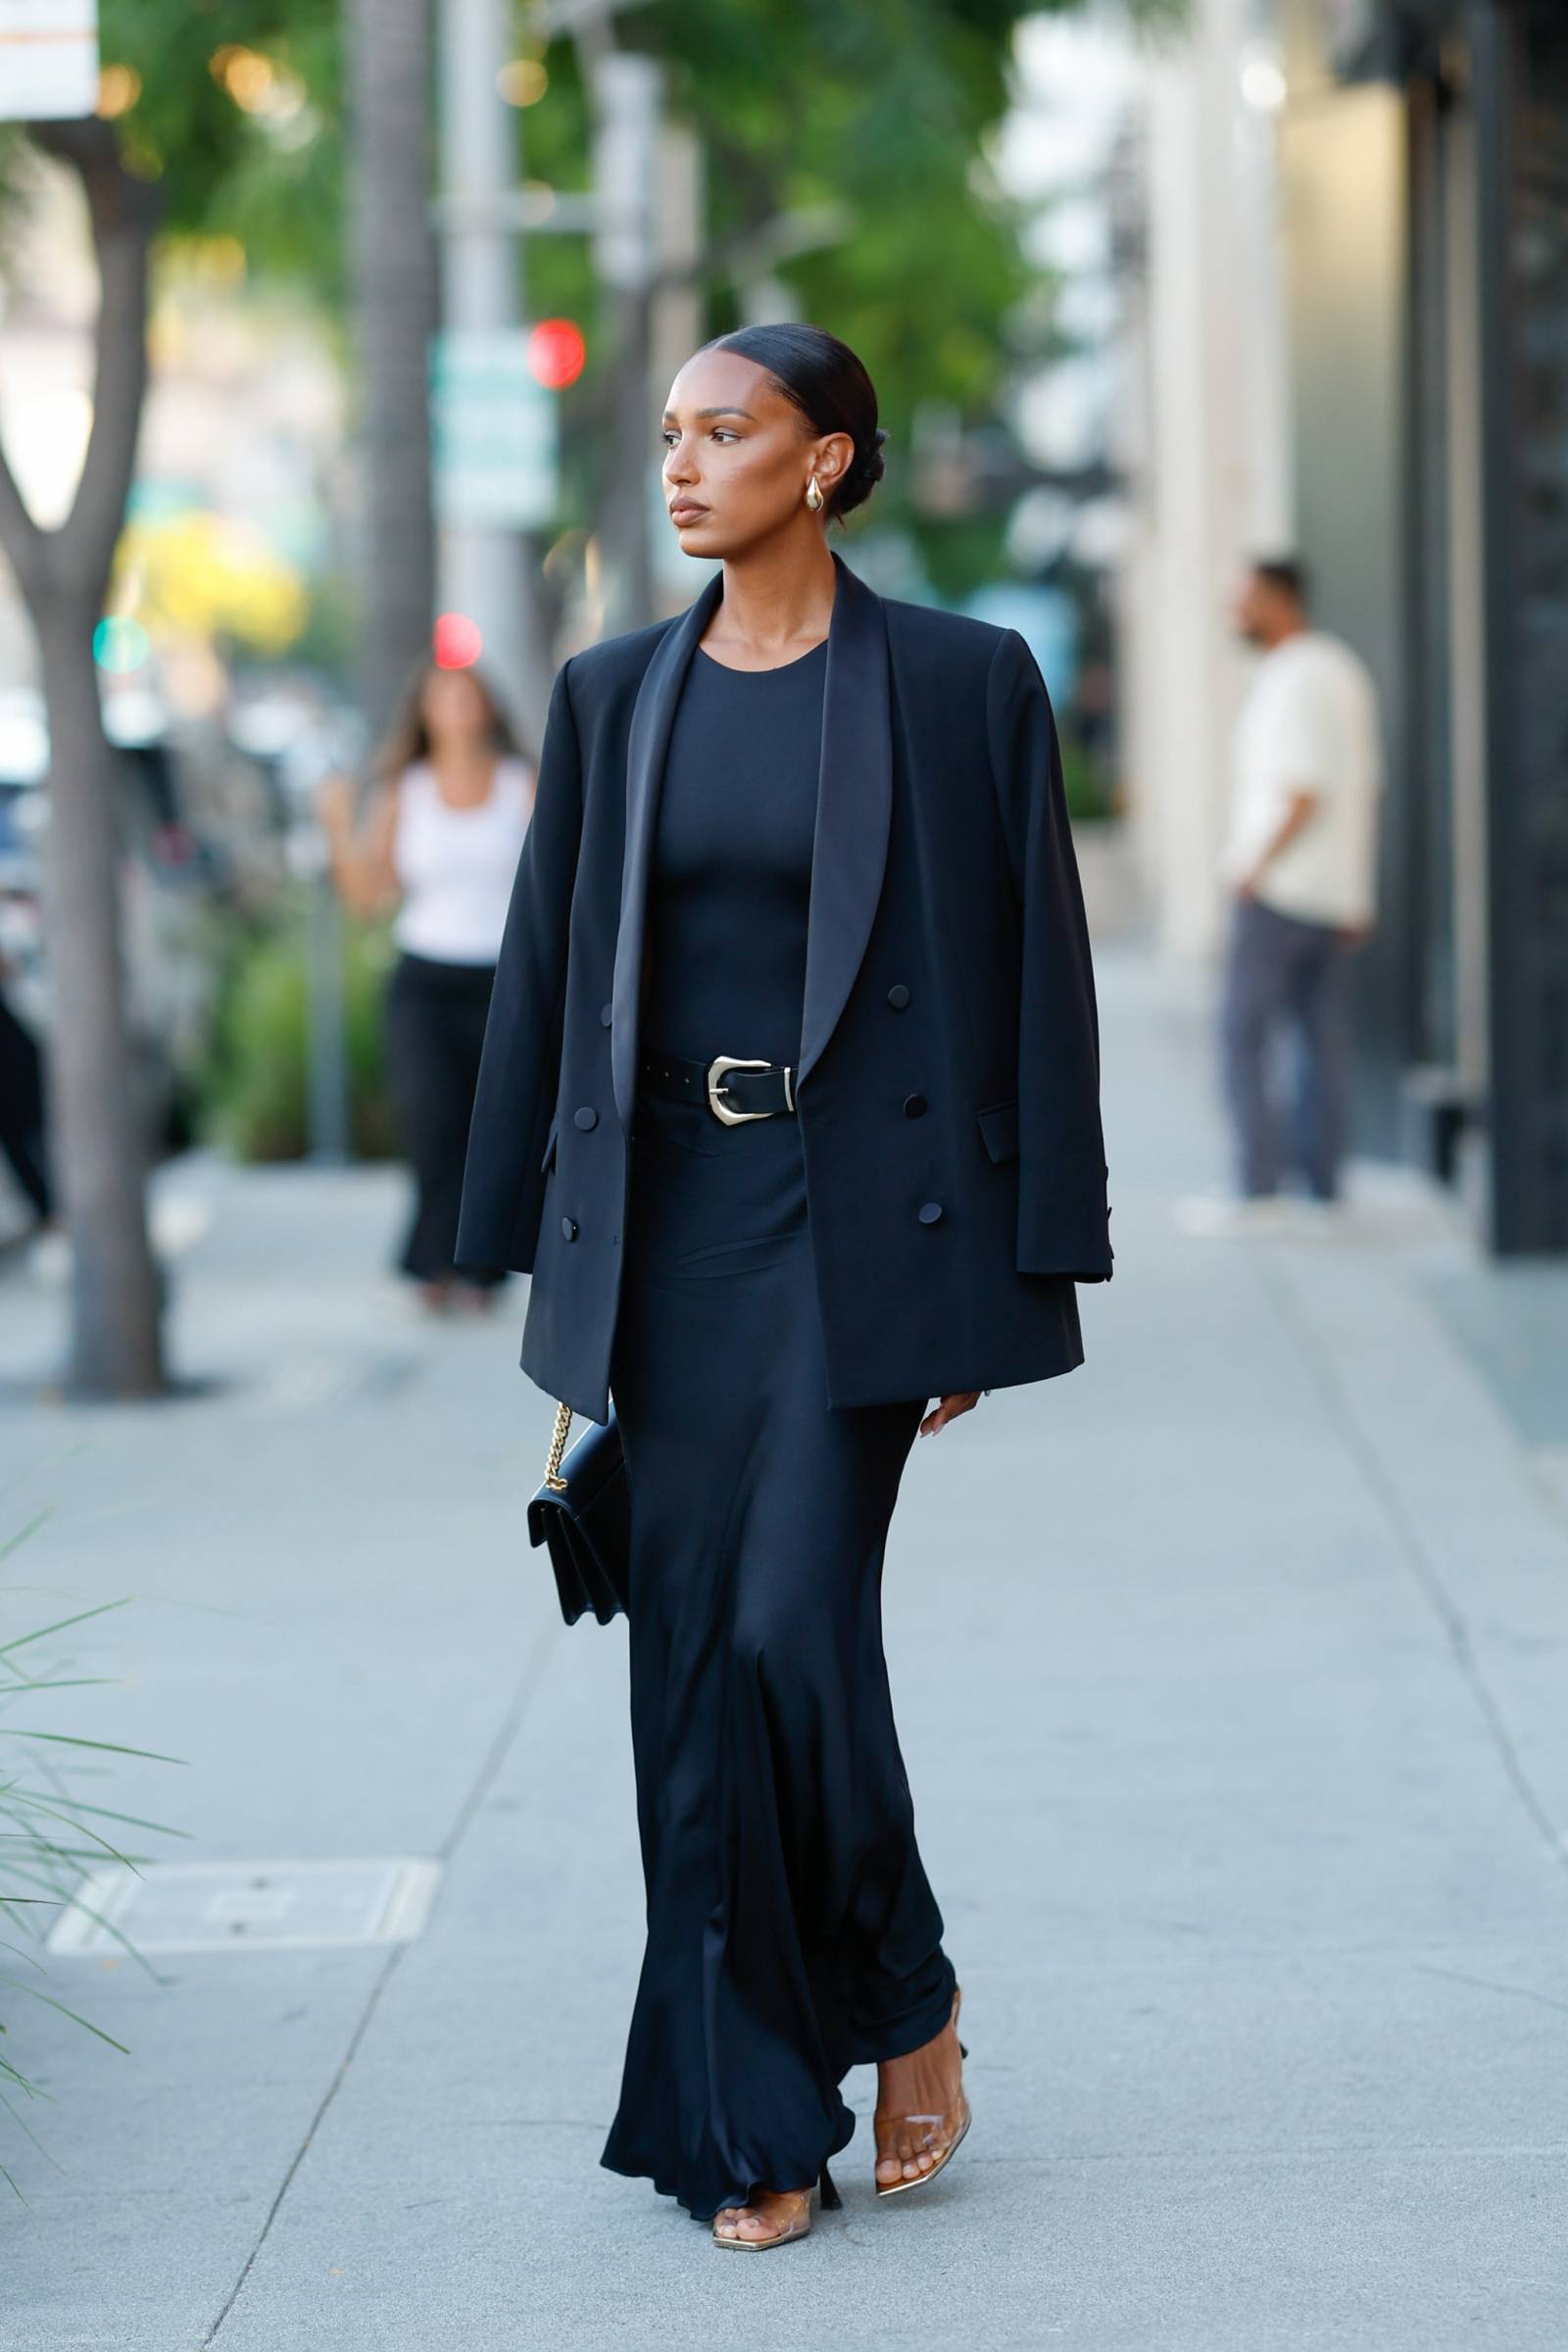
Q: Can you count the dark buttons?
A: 6